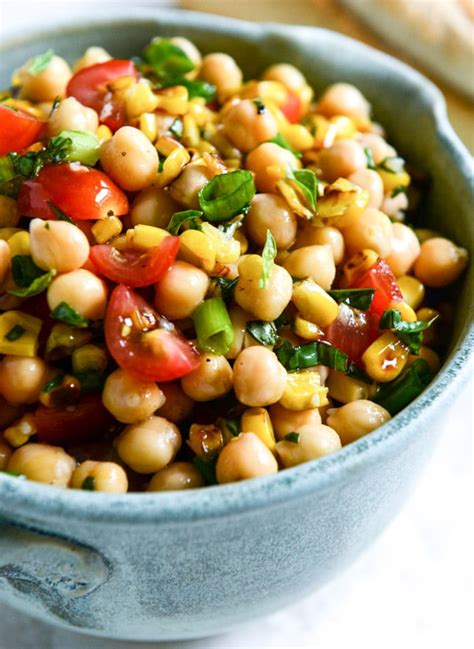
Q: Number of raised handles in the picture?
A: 1